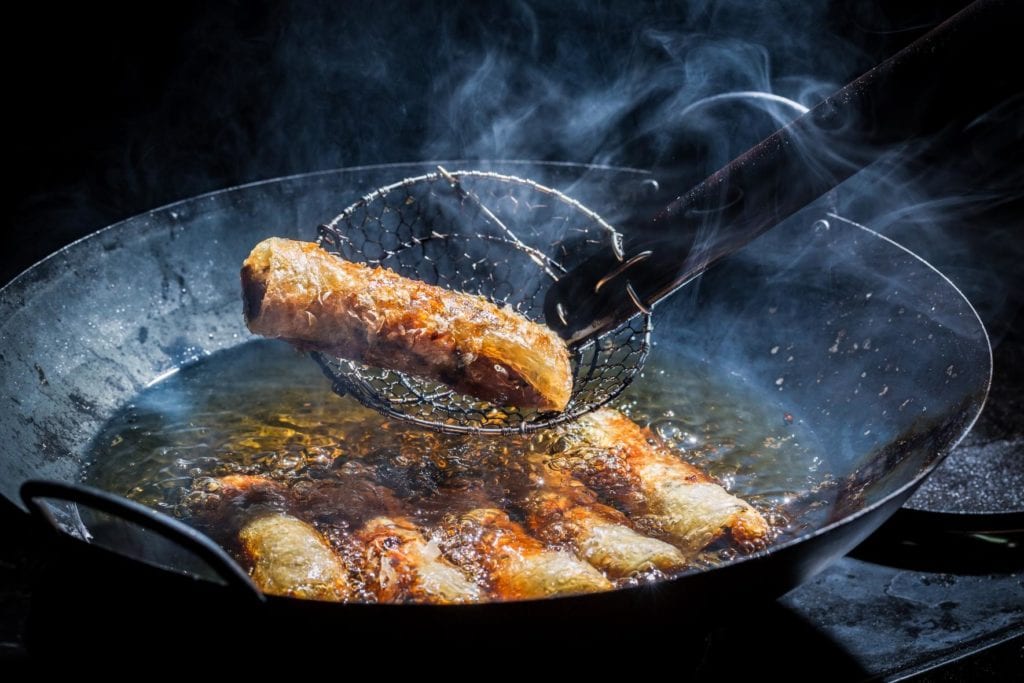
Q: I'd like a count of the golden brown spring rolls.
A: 6